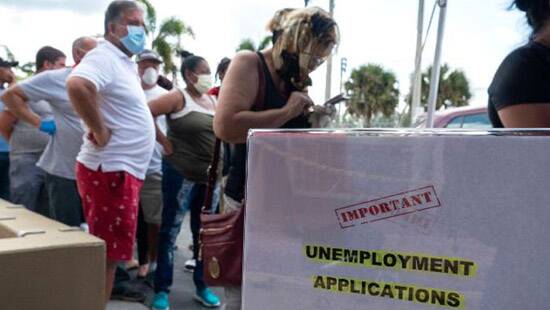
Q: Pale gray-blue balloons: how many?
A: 0